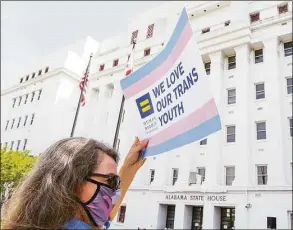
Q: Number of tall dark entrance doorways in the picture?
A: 3